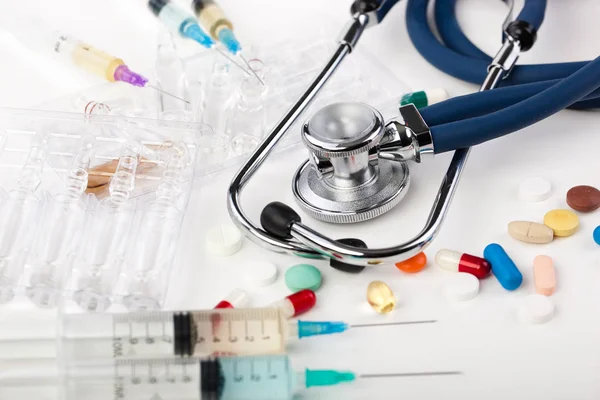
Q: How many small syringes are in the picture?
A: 3